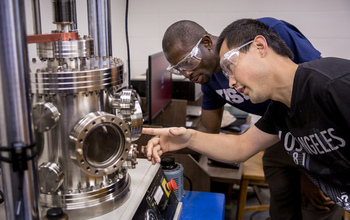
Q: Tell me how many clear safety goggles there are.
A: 2